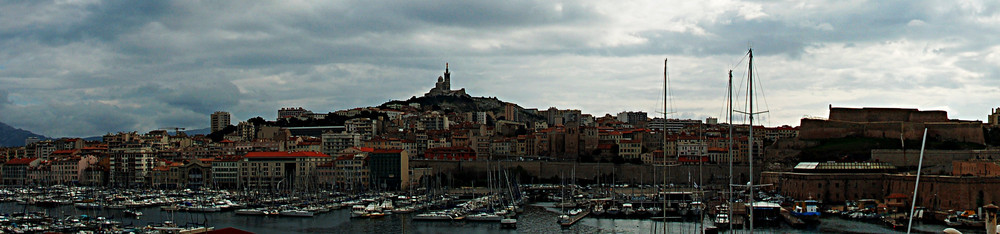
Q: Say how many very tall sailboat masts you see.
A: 3